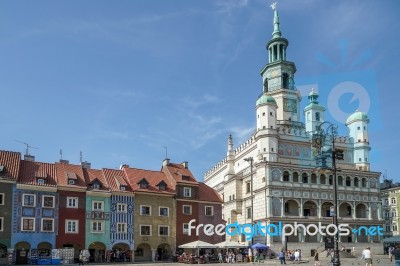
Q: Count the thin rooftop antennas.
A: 4